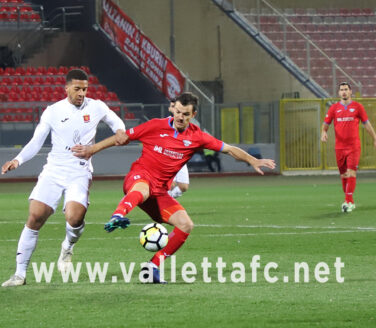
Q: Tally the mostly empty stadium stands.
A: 2